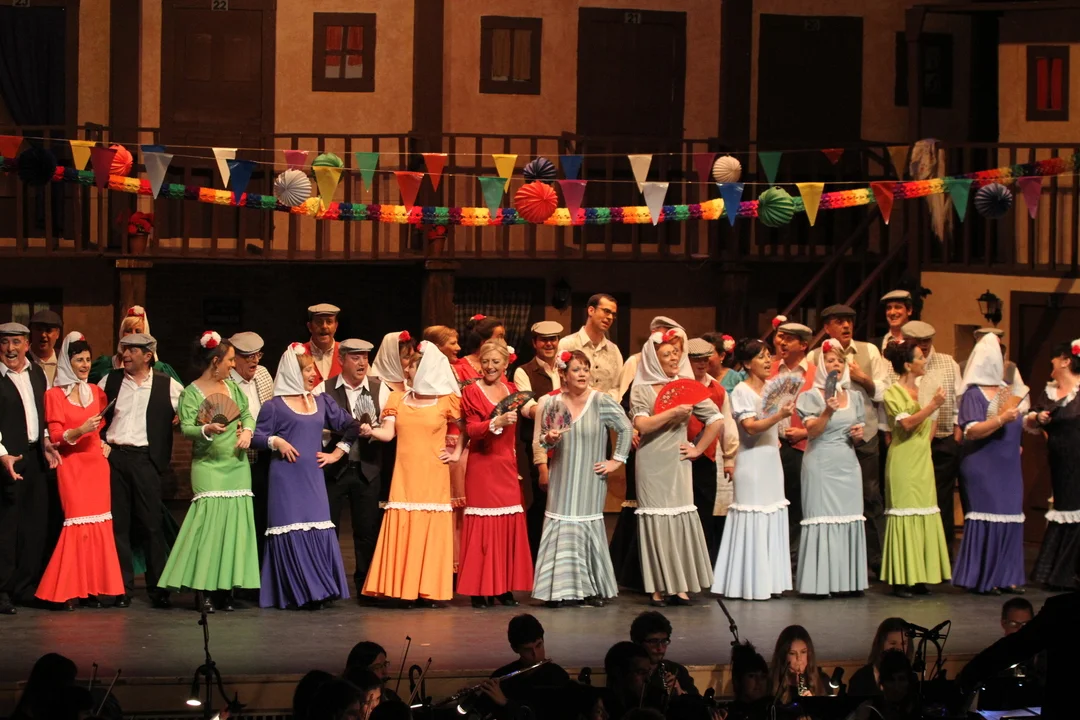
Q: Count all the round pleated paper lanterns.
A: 9